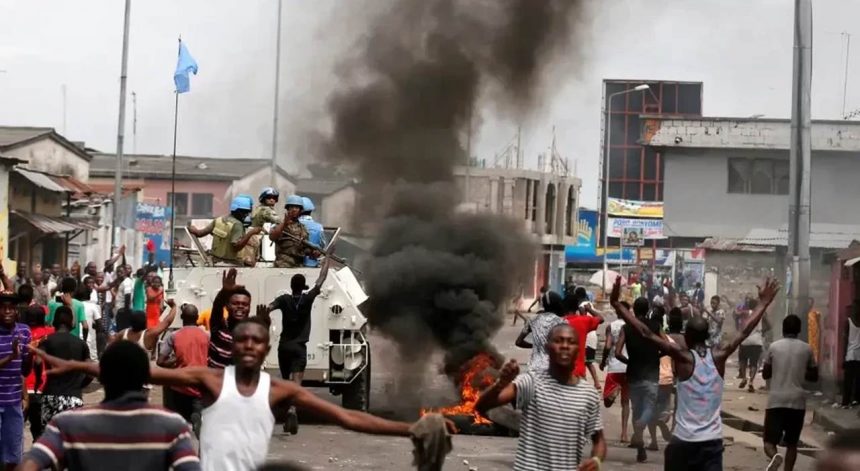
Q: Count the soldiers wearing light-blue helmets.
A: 4